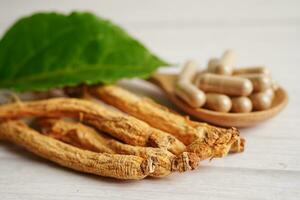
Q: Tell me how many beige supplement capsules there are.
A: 11